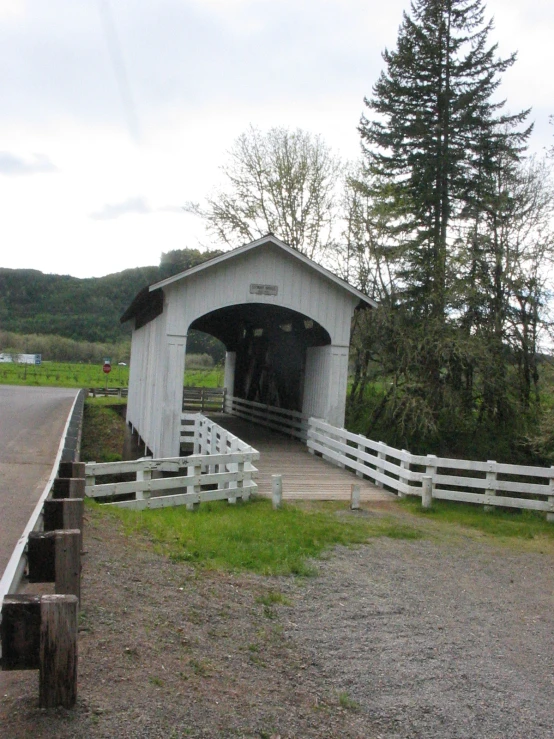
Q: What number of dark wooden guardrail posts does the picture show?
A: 5